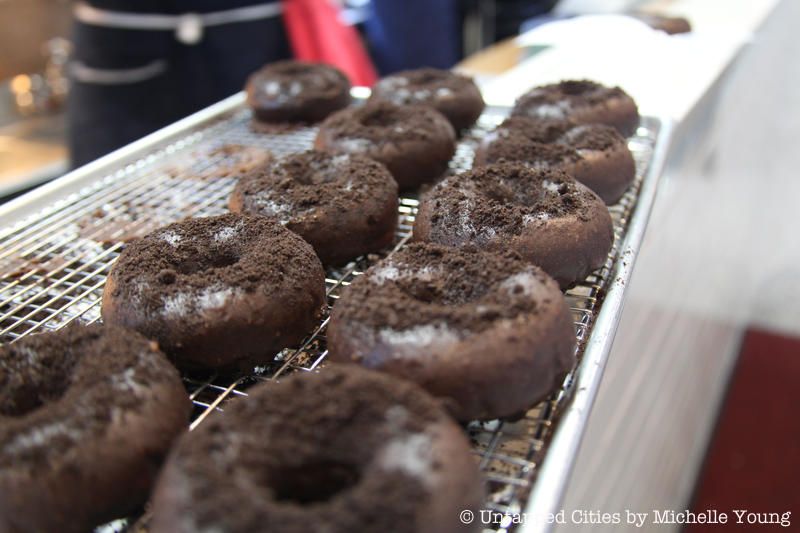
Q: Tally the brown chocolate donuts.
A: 11